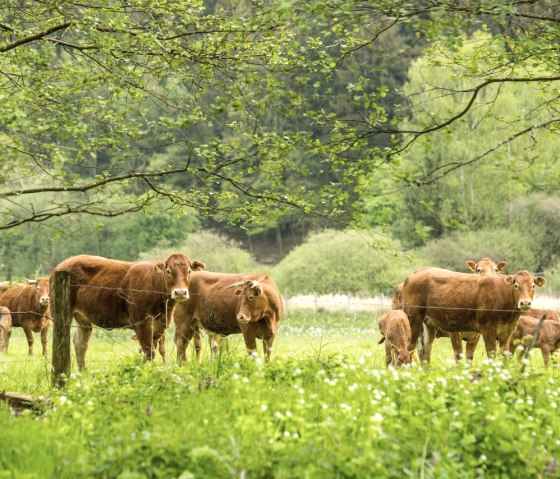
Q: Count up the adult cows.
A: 5